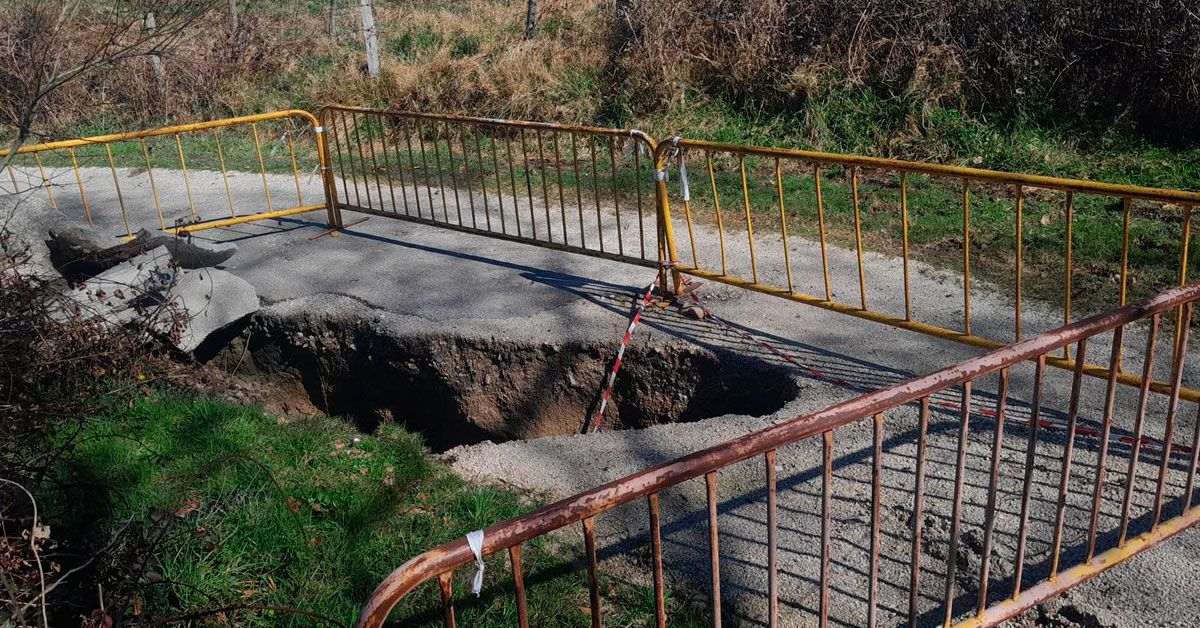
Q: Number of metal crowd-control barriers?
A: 4